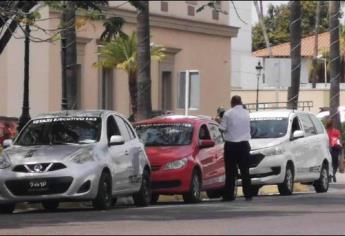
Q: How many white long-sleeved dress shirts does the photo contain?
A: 1